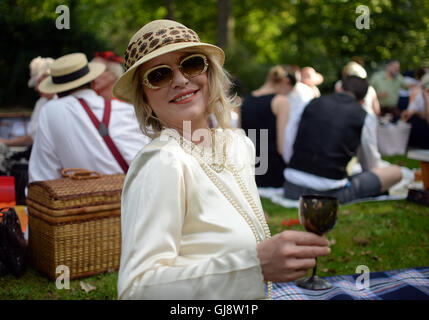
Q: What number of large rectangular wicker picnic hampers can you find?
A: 1